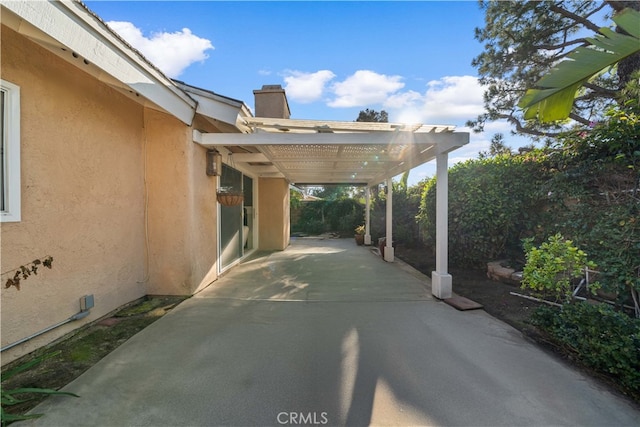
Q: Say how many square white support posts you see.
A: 3